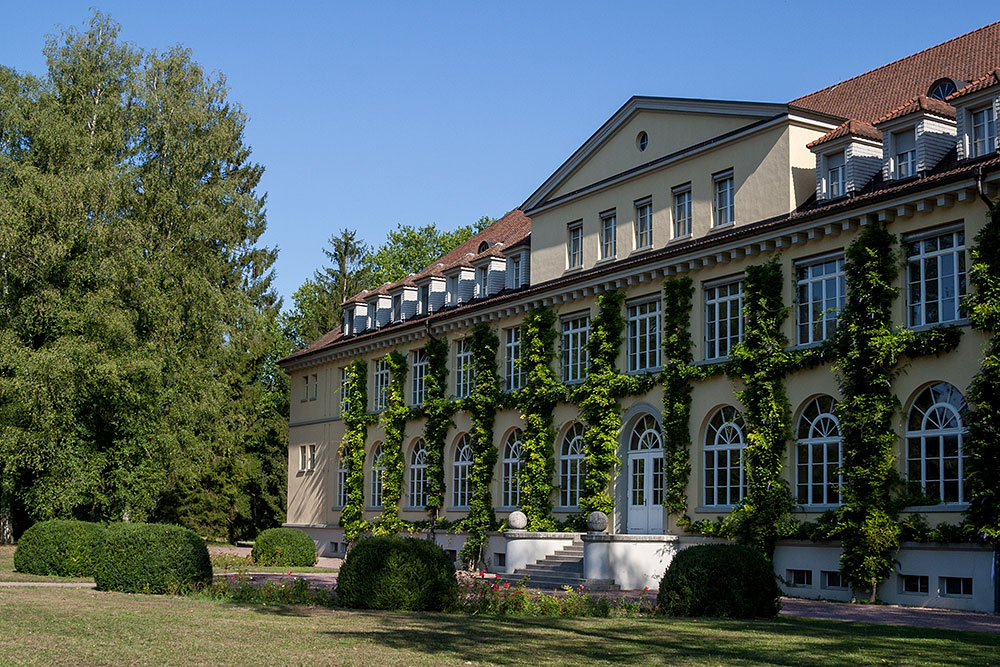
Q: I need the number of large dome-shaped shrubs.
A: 5